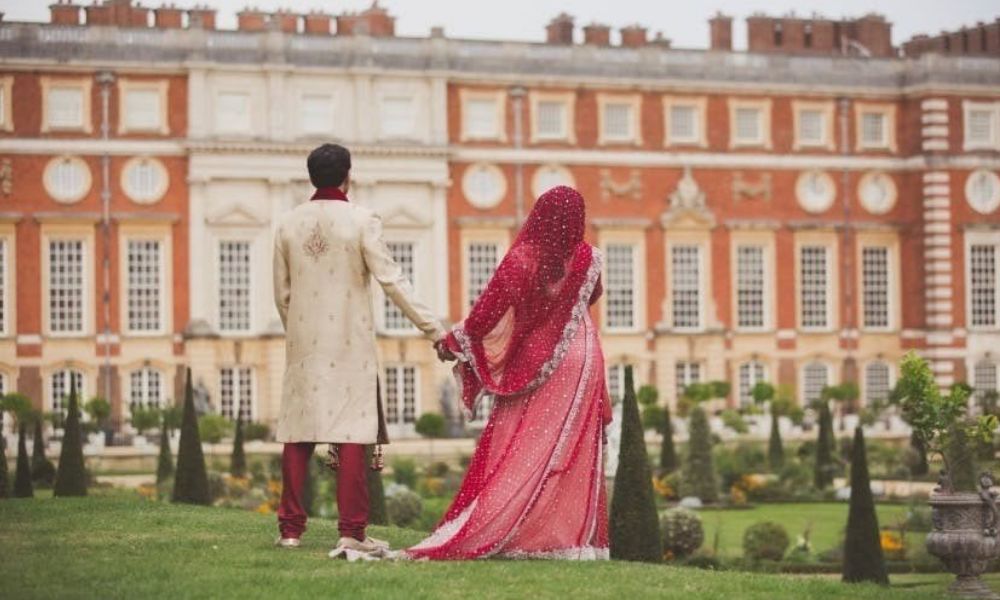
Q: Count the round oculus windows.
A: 7